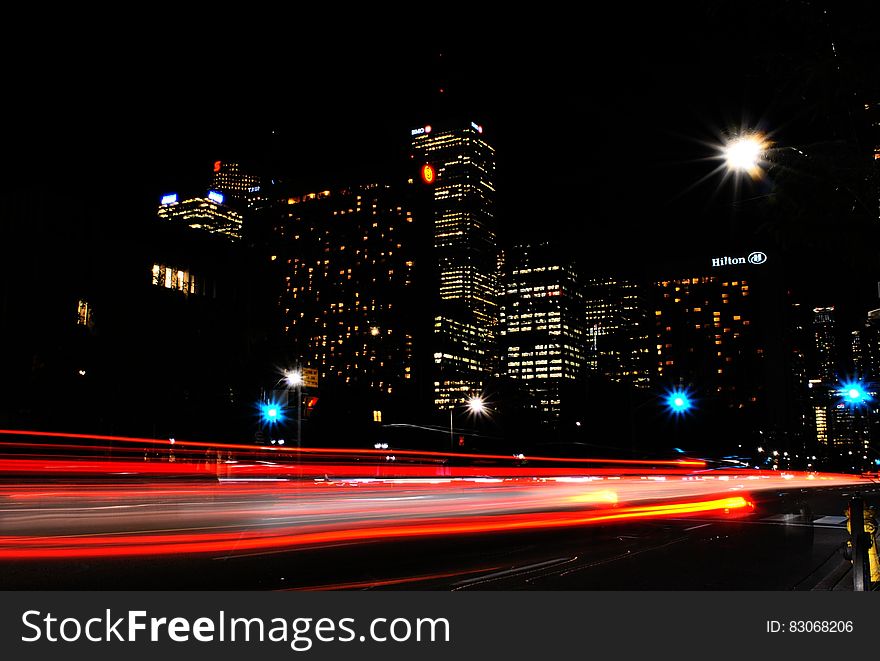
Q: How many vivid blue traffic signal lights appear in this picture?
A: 3